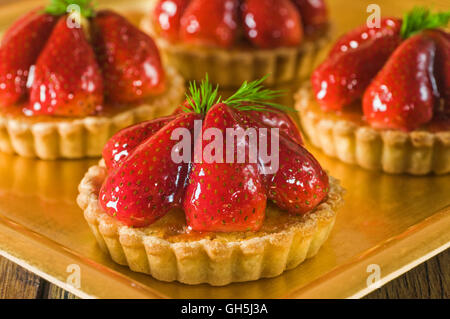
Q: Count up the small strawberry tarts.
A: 4